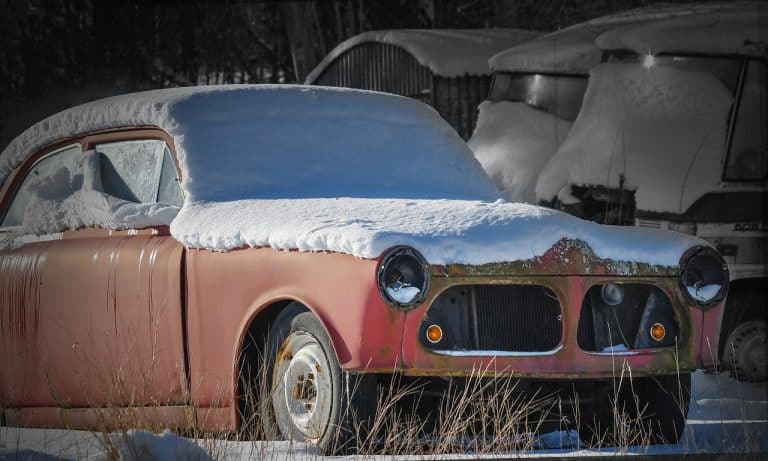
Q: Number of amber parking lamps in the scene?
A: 2